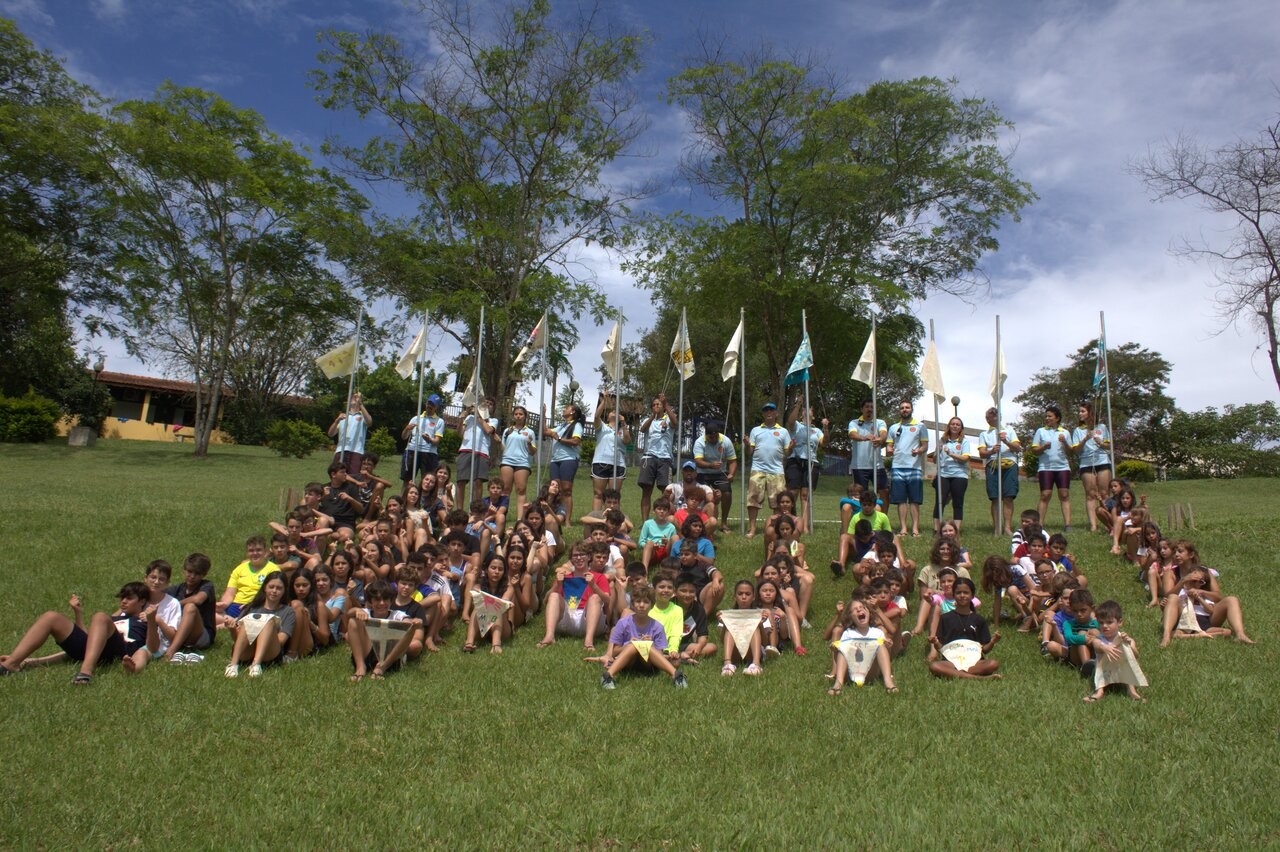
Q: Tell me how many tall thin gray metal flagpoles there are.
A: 12